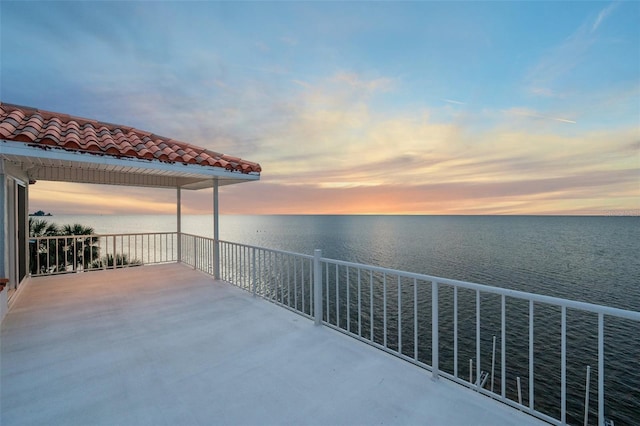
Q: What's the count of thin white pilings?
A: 4